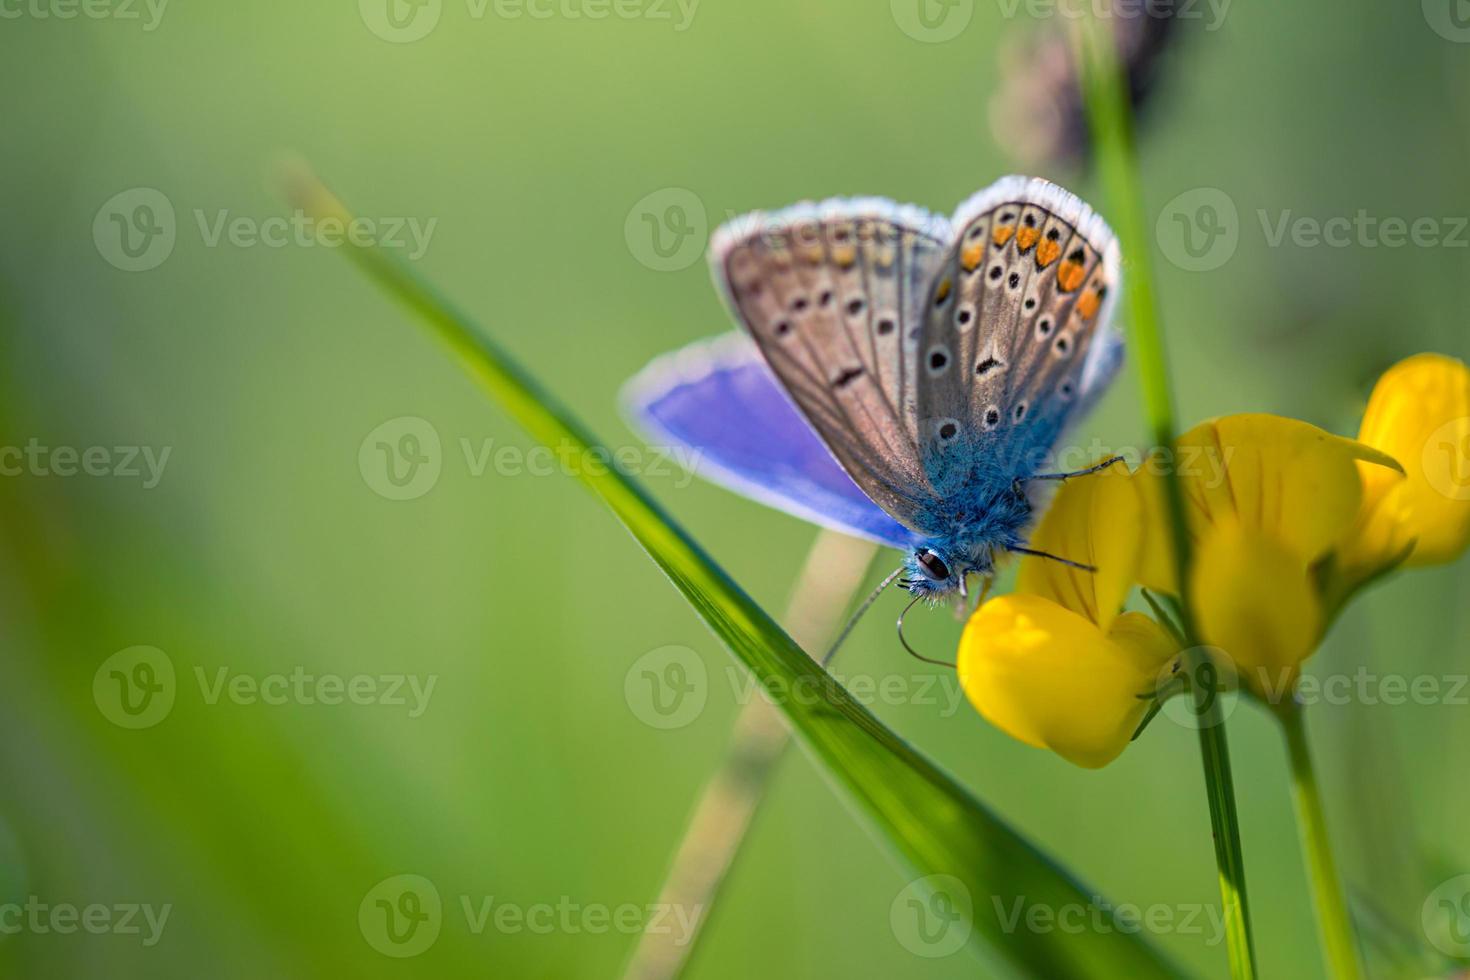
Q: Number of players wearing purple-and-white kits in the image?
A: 0